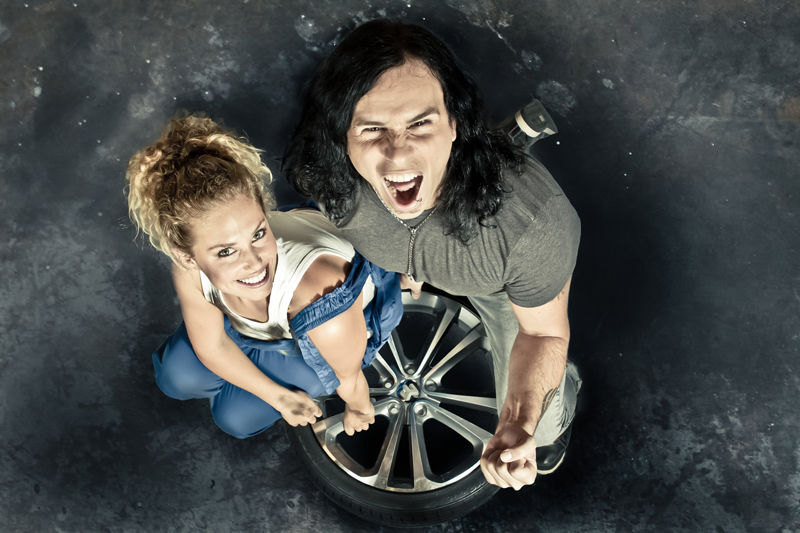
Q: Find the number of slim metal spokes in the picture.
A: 10